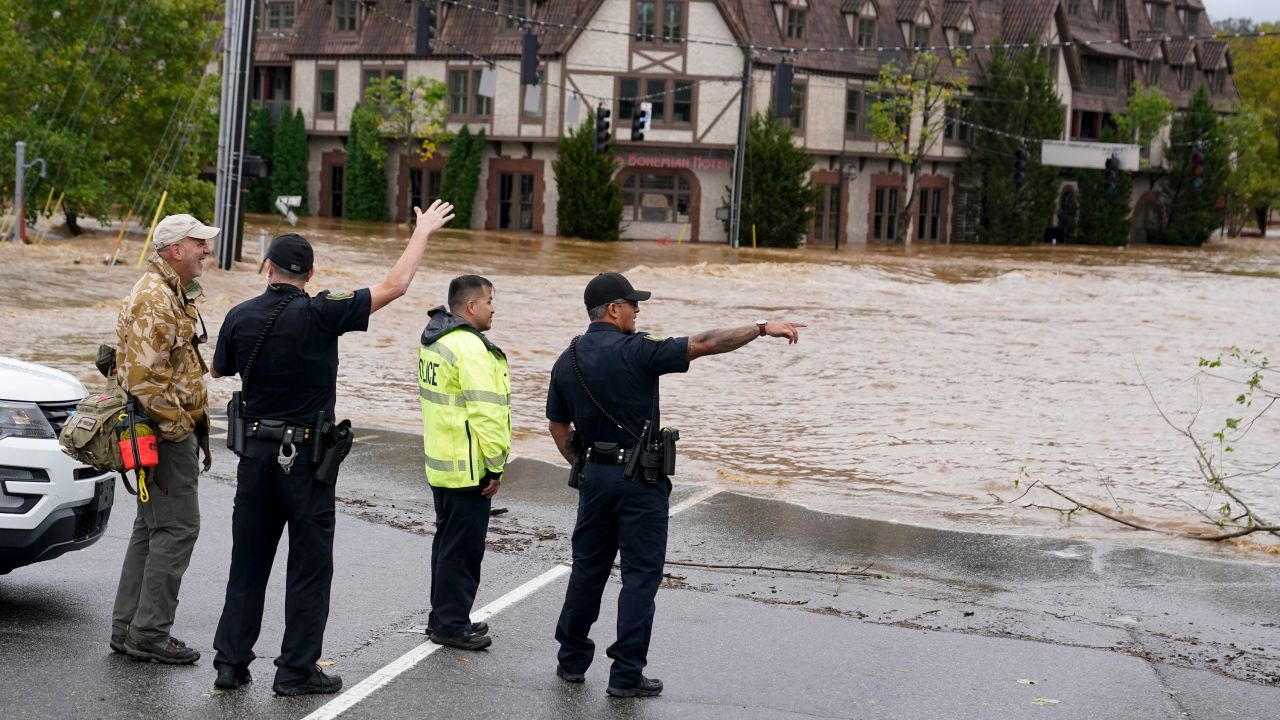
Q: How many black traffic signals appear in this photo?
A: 8